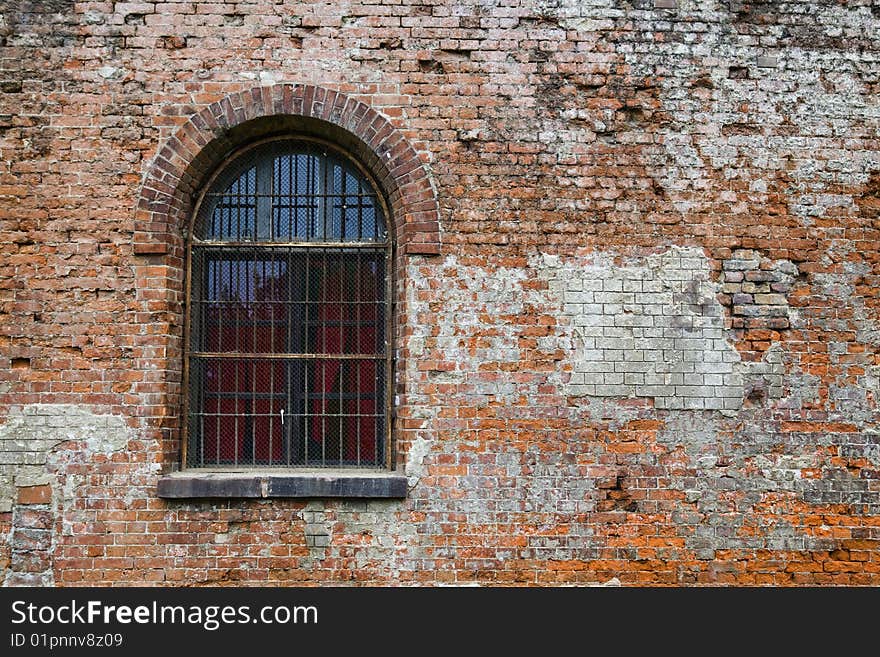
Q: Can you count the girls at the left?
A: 0